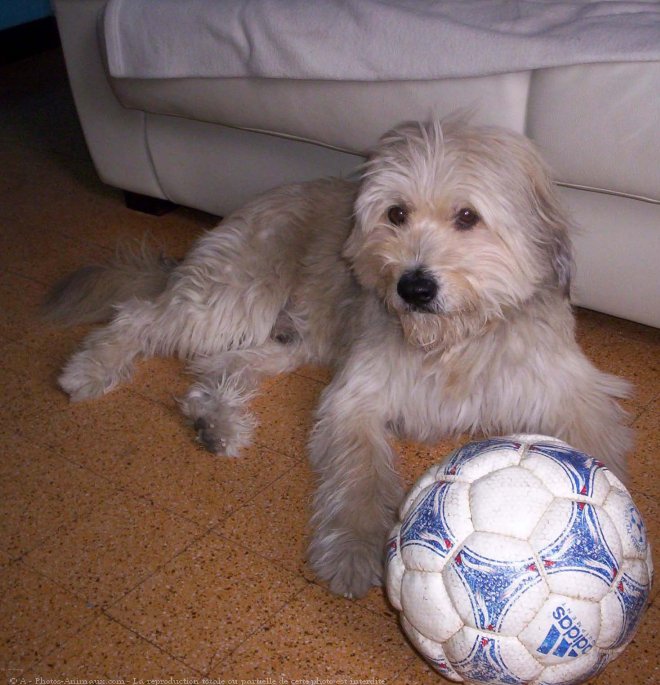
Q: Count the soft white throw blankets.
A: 1